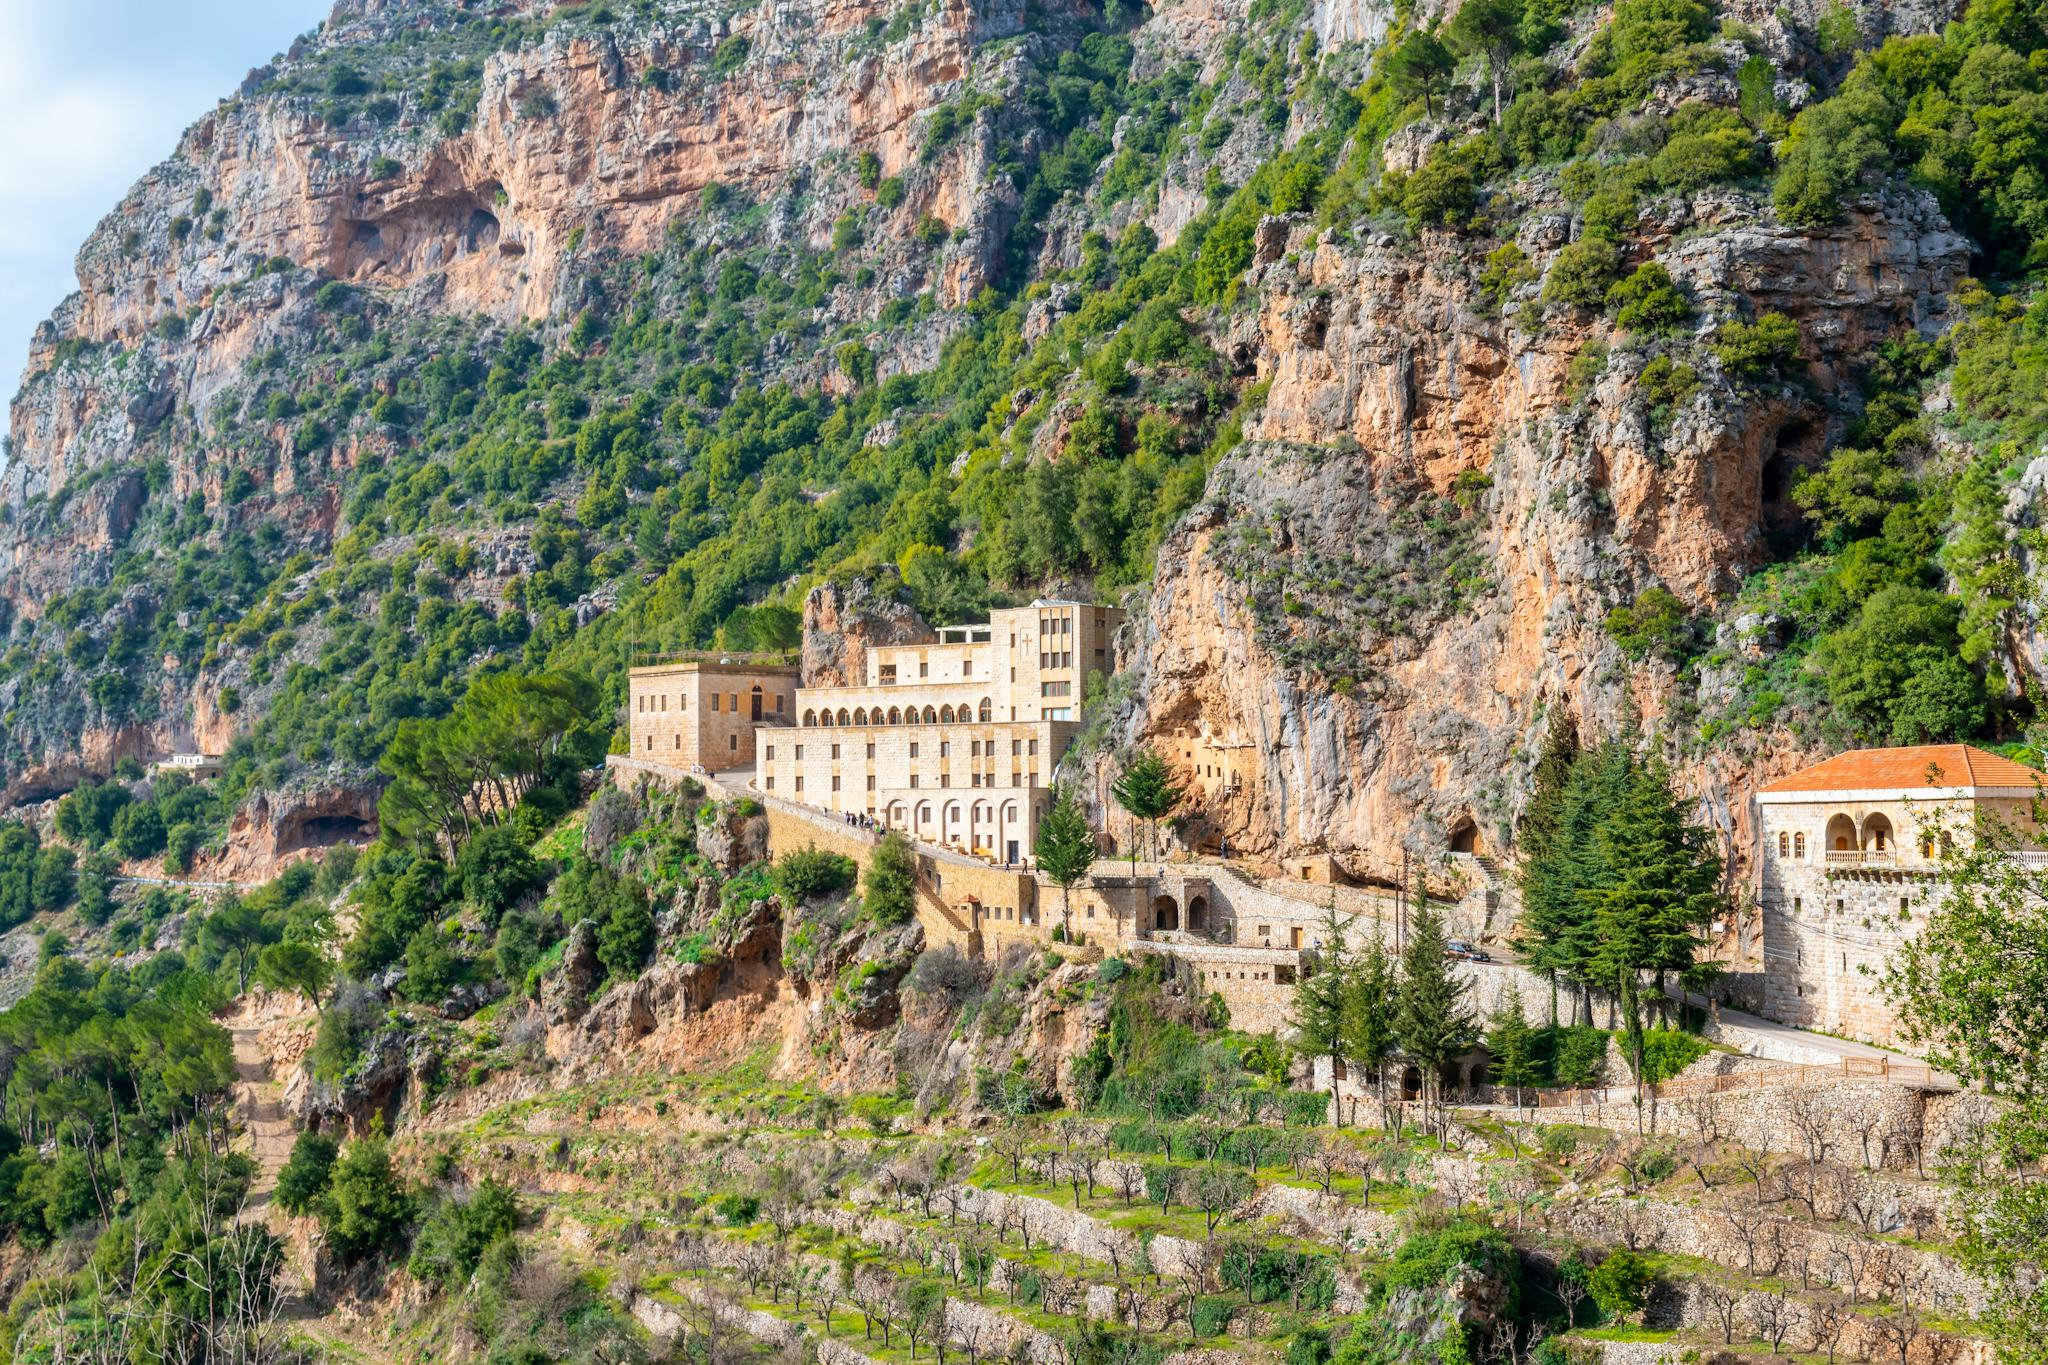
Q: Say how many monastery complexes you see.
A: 1